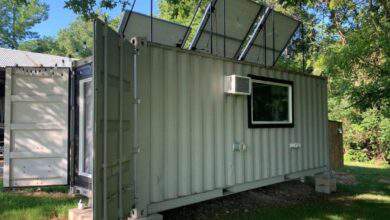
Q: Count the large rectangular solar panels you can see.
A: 3